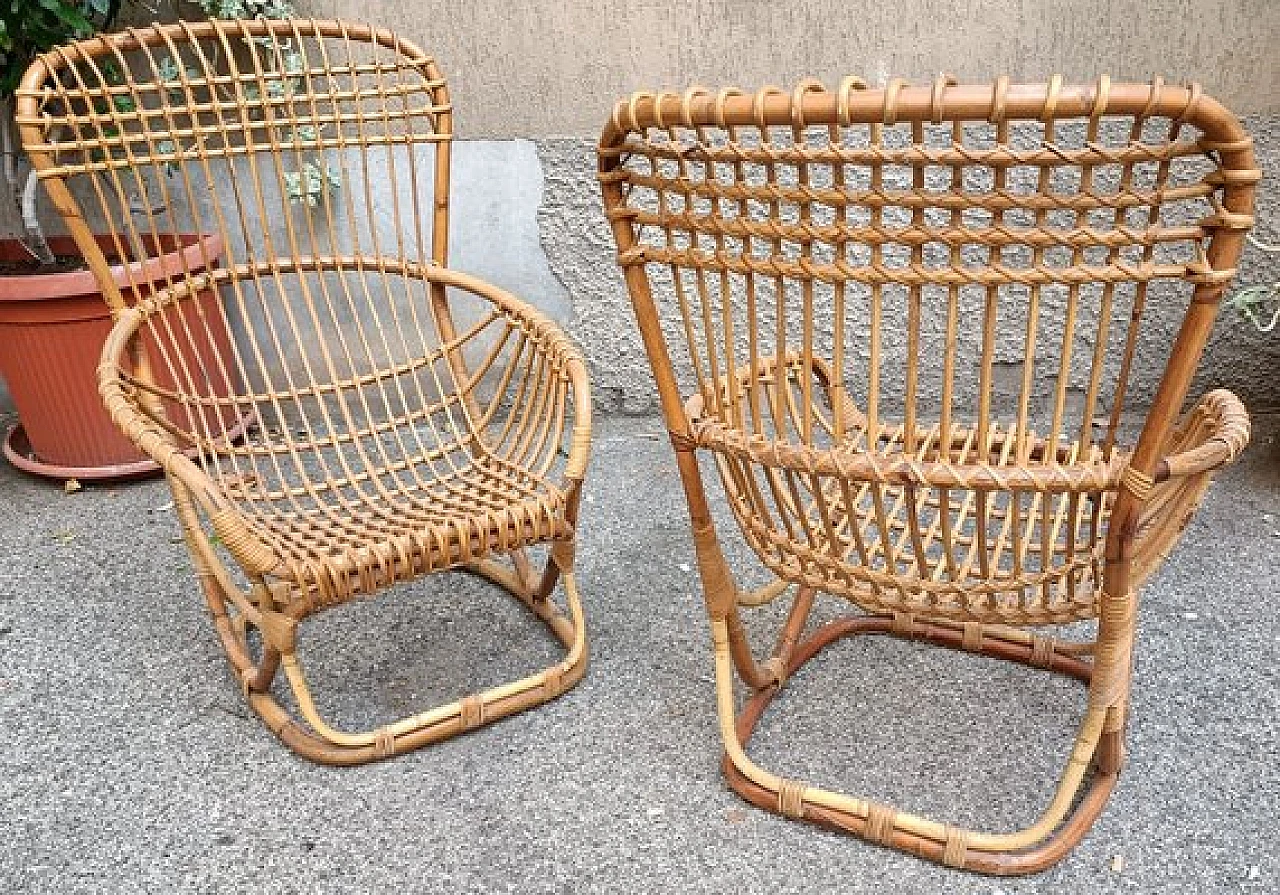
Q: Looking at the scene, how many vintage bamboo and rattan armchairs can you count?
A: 2